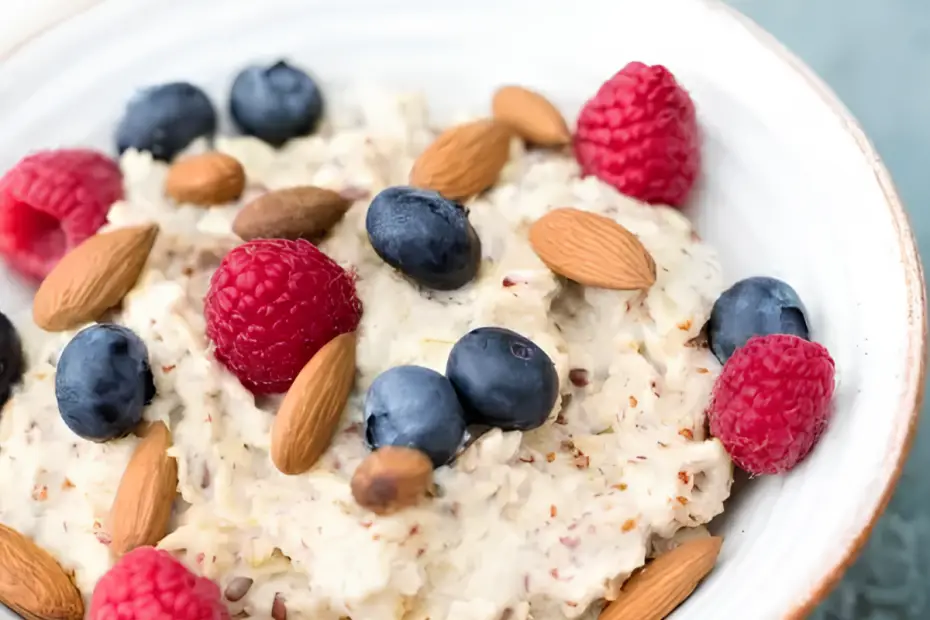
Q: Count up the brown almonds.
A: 11